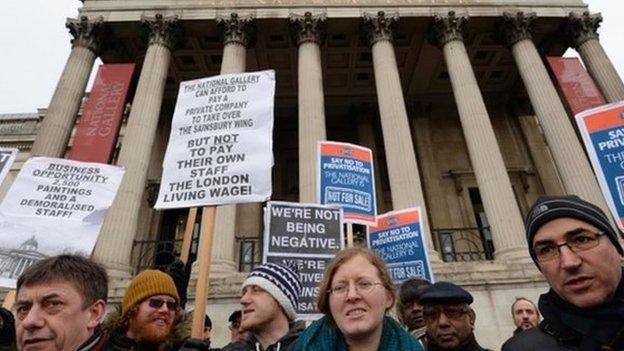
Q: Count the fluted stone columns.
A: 8